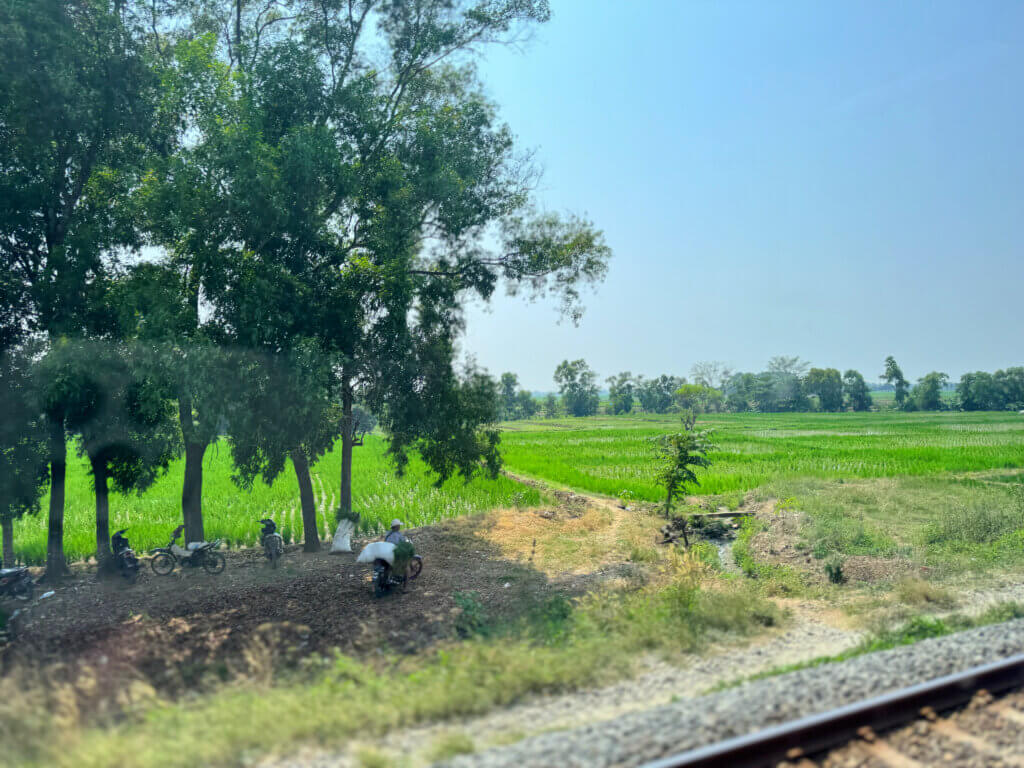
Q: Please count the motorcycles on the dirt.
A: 5